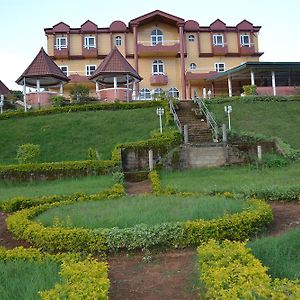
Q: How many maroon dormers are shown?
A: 6